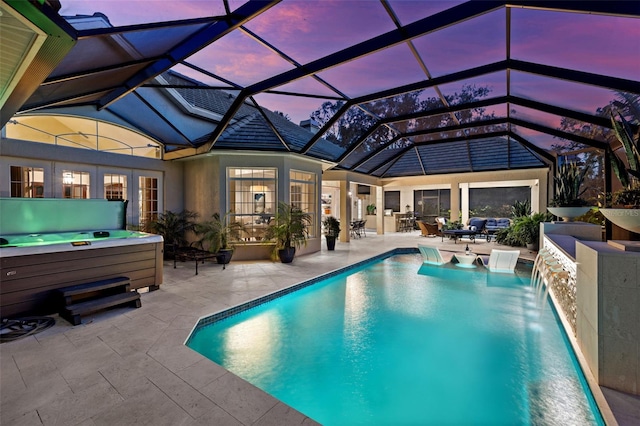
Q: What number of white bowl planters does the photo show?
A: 2